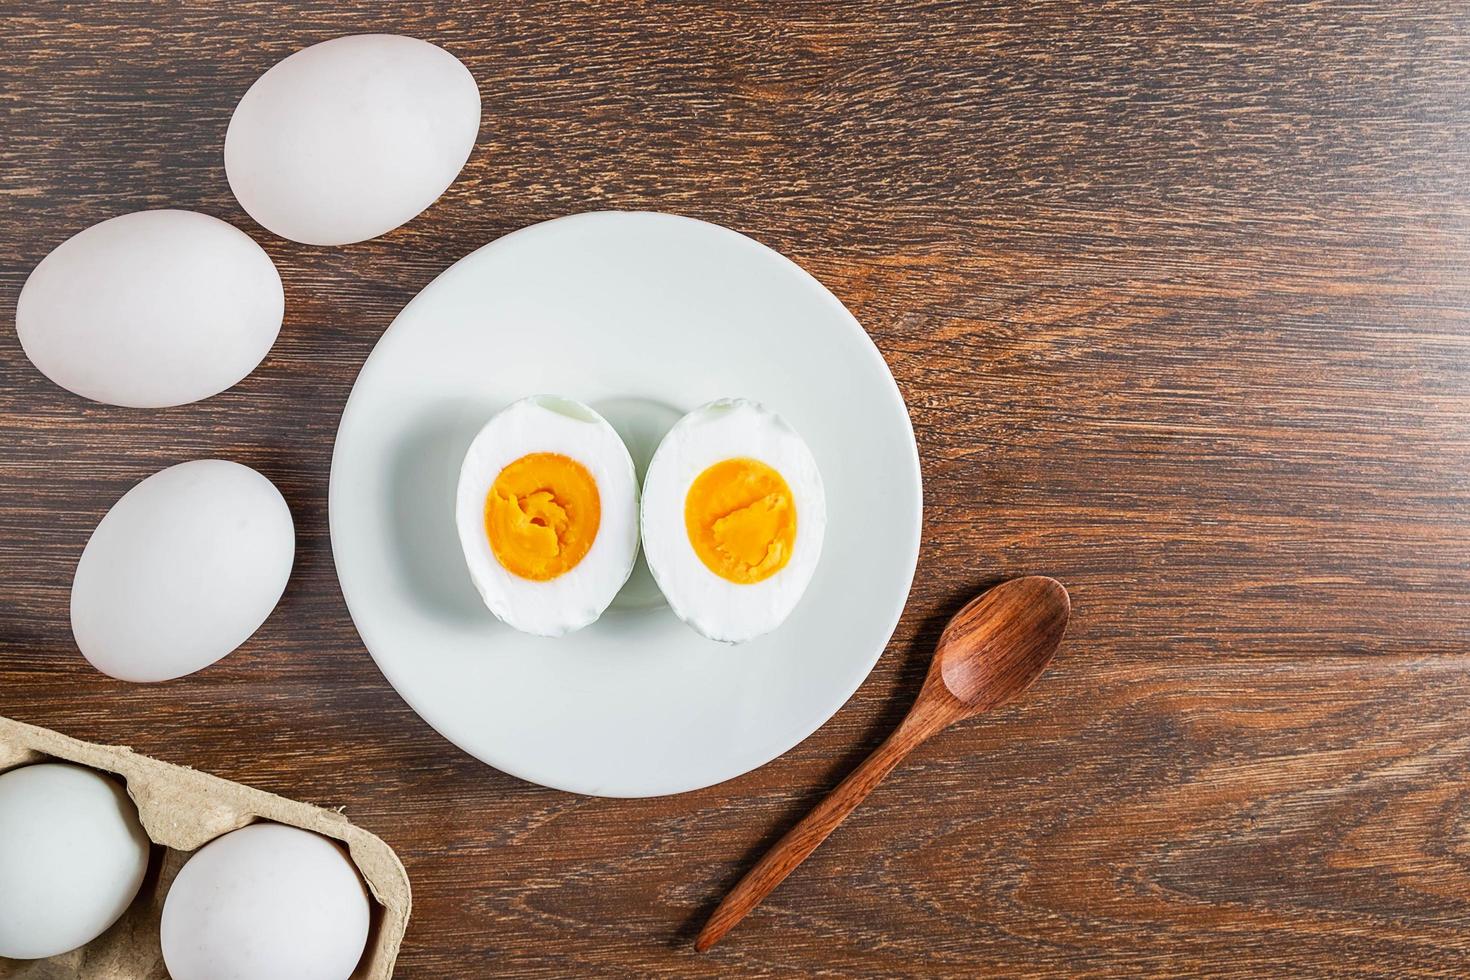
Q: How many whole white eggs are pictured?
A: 5